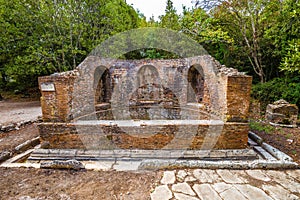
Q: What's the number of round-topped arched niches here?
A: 3